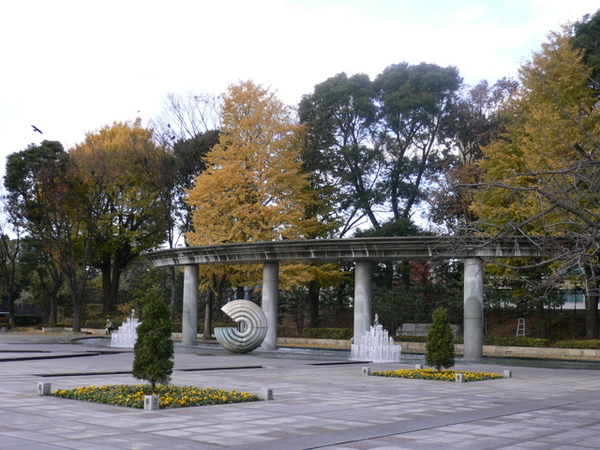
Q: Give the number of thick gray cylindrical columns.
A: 4